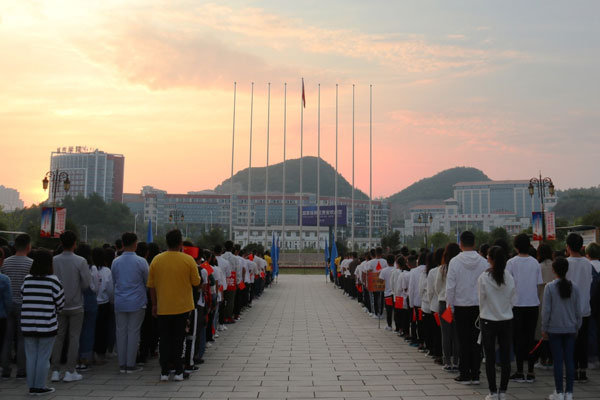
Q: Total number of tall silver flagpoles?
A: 9